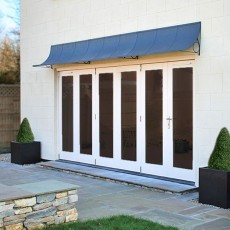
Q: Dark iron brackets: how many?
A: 4